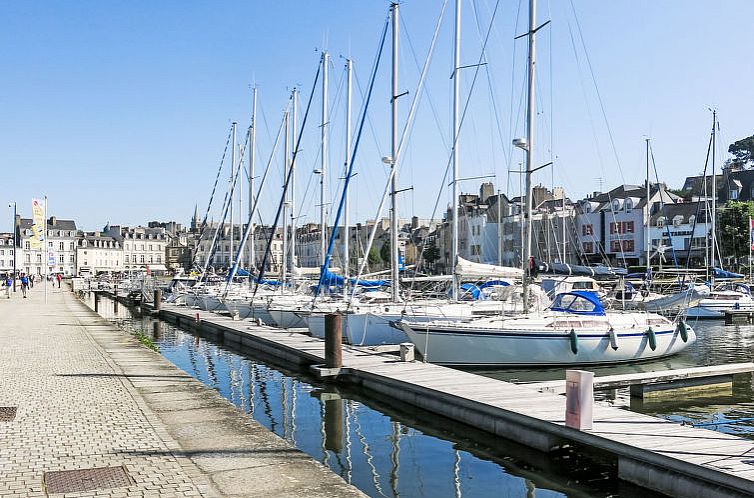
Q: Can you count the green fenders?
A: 3